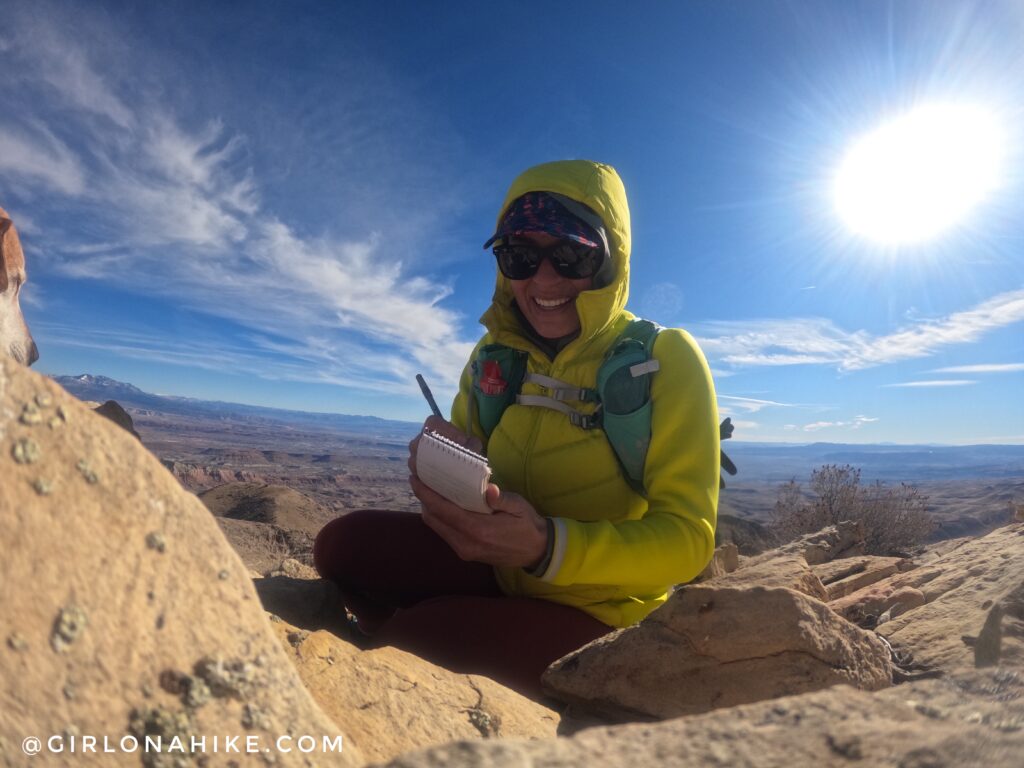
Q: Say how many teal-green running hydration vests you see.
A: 1